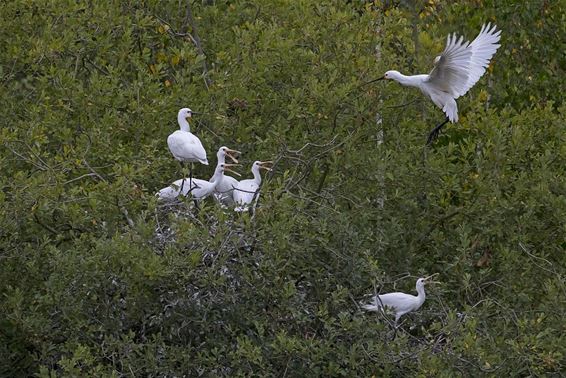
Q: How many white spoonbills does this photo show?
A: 6